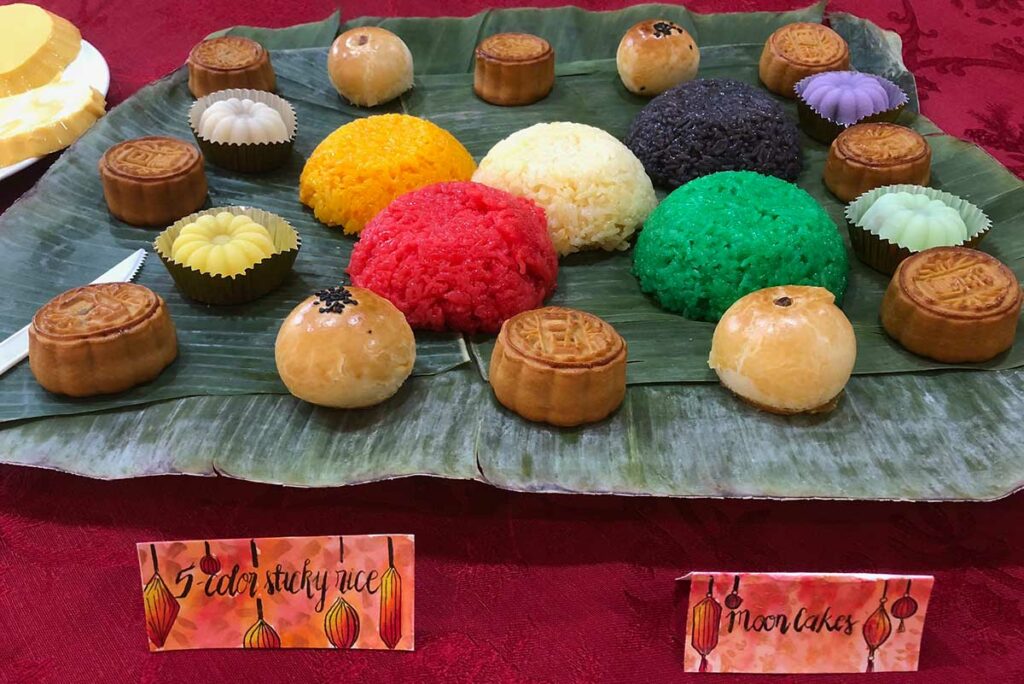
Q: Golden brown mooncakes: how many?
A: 8